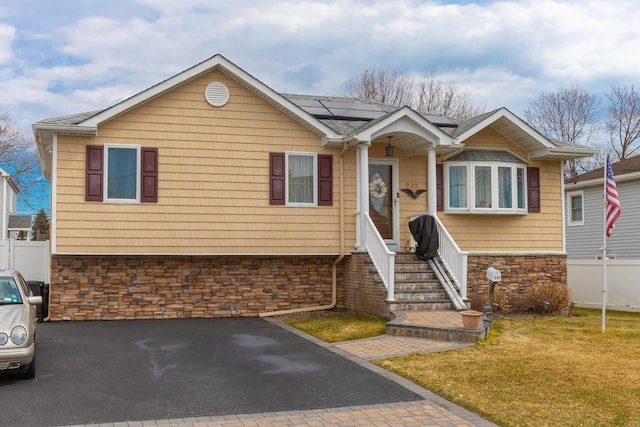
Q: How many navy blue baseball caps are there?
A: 0